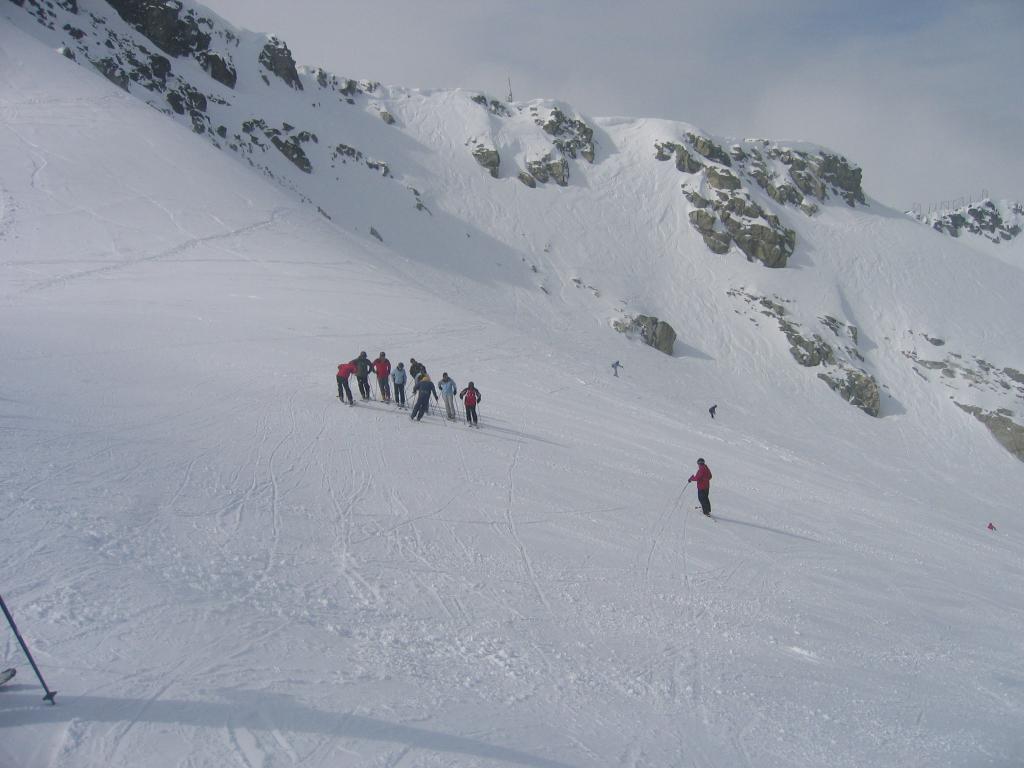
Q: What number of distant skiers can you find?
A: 3